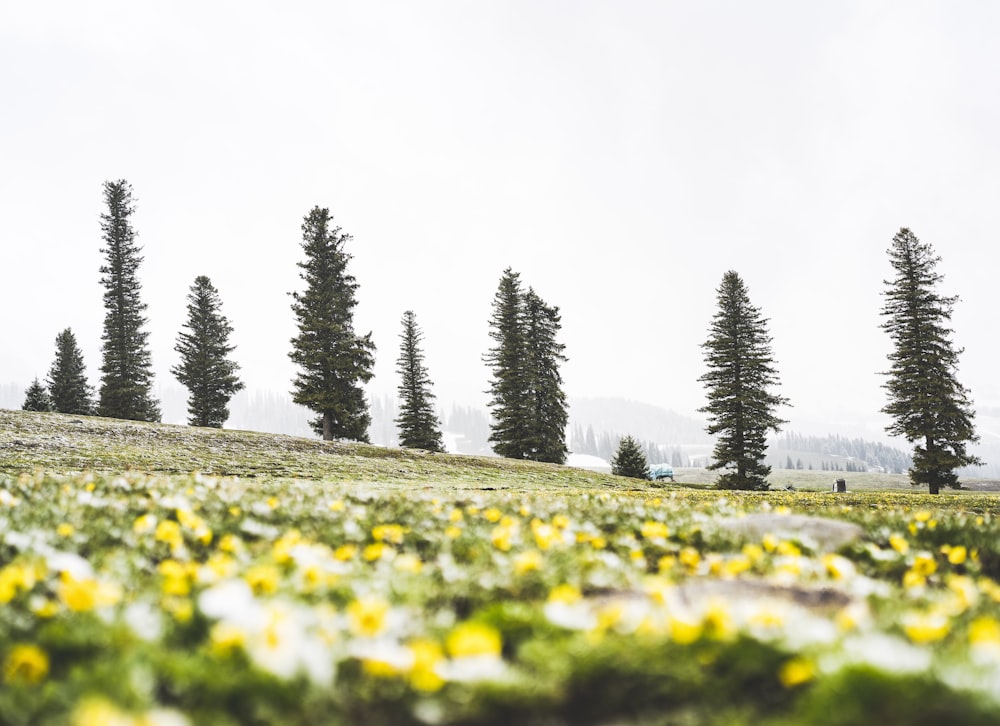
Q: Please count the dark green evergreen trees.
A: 11